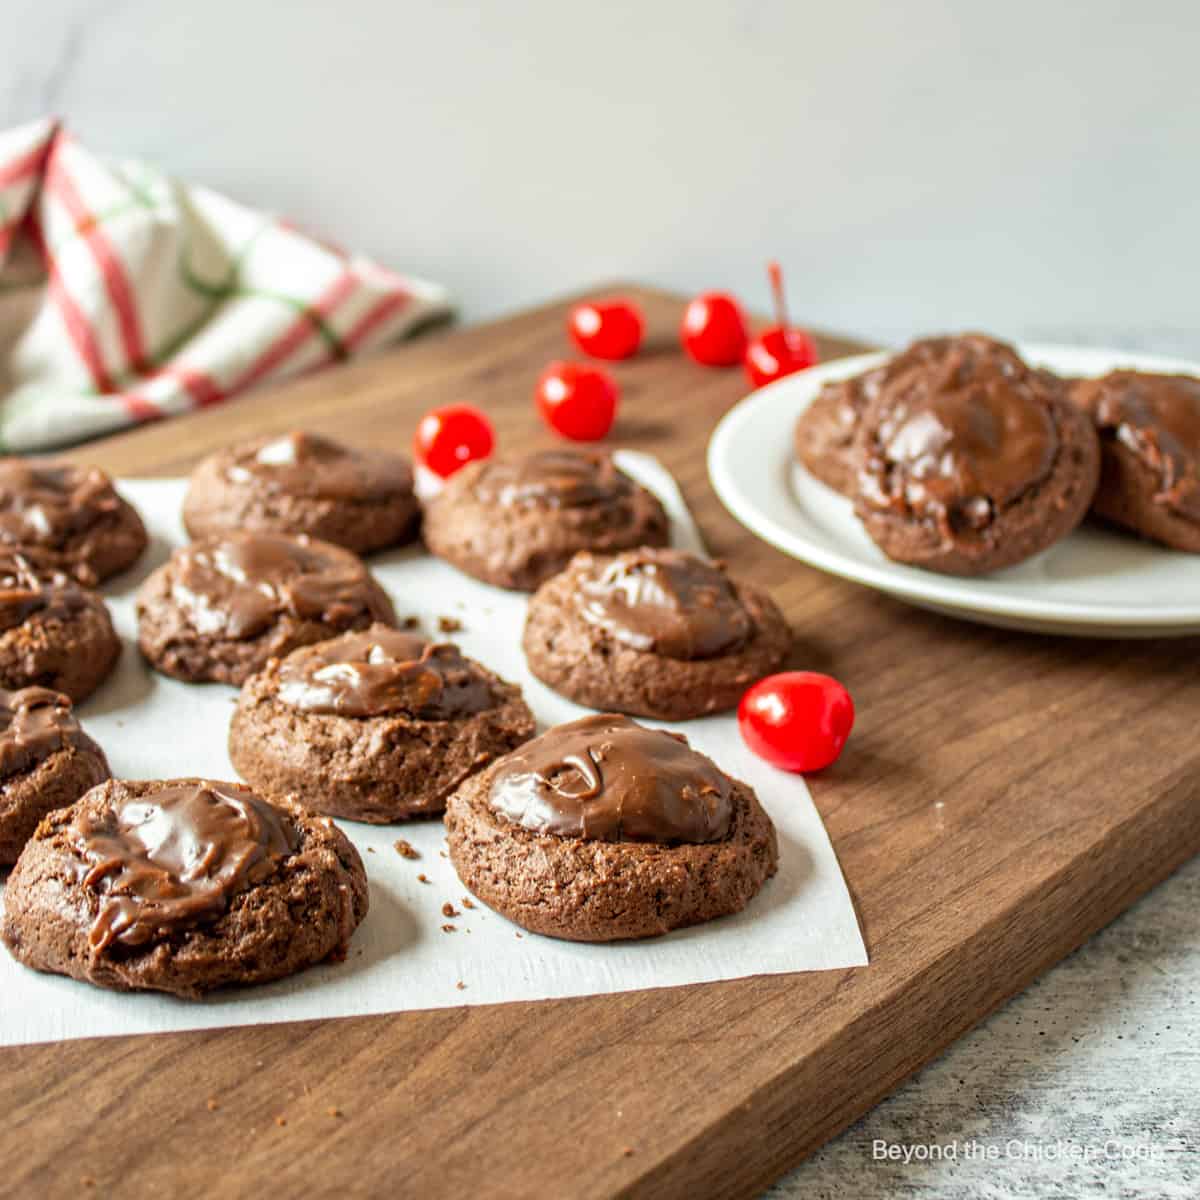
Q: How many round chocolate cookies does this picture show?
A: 13